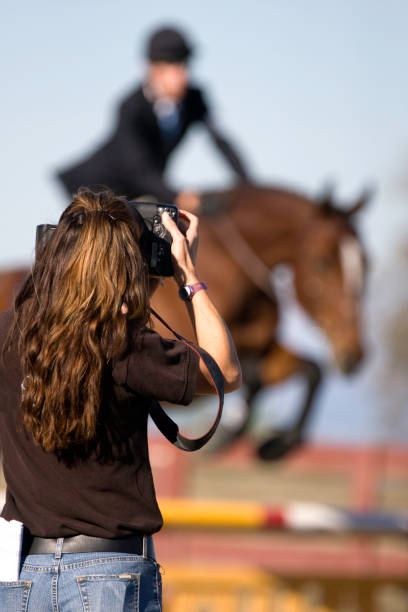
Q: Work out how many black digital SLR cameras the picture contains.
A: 1